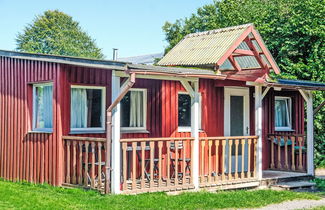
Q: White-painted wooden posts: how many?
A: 4